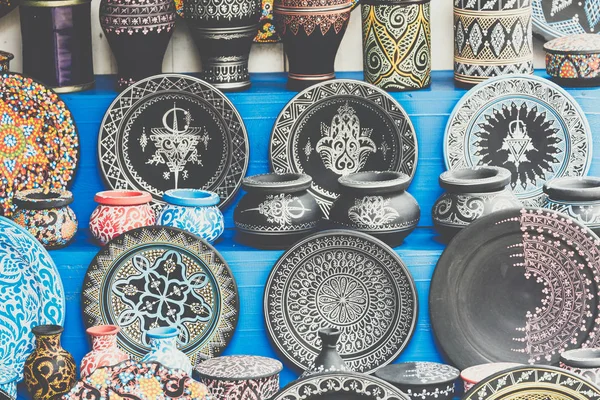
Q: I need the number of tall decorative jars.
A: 6